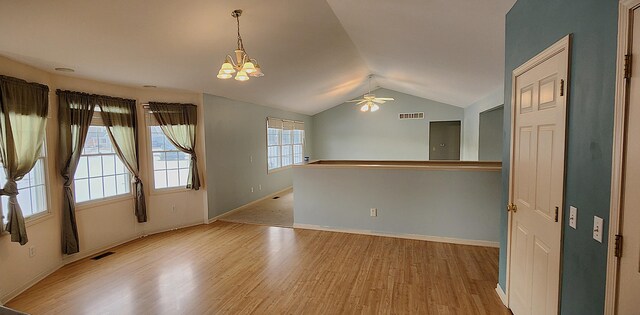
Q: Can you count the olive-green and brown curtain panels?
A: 4